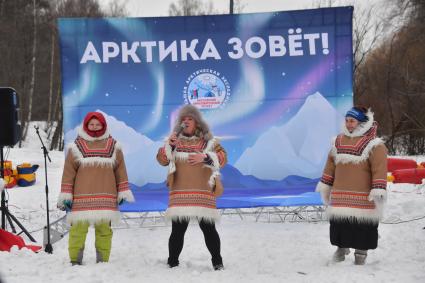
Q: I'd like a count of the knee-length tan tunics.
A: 3